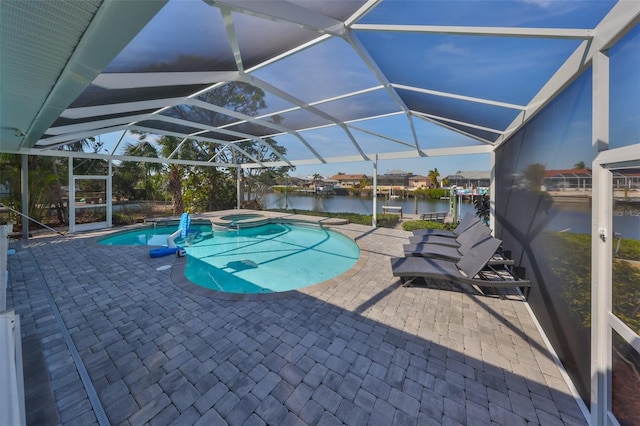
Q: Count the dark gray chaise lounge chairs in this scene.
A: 4